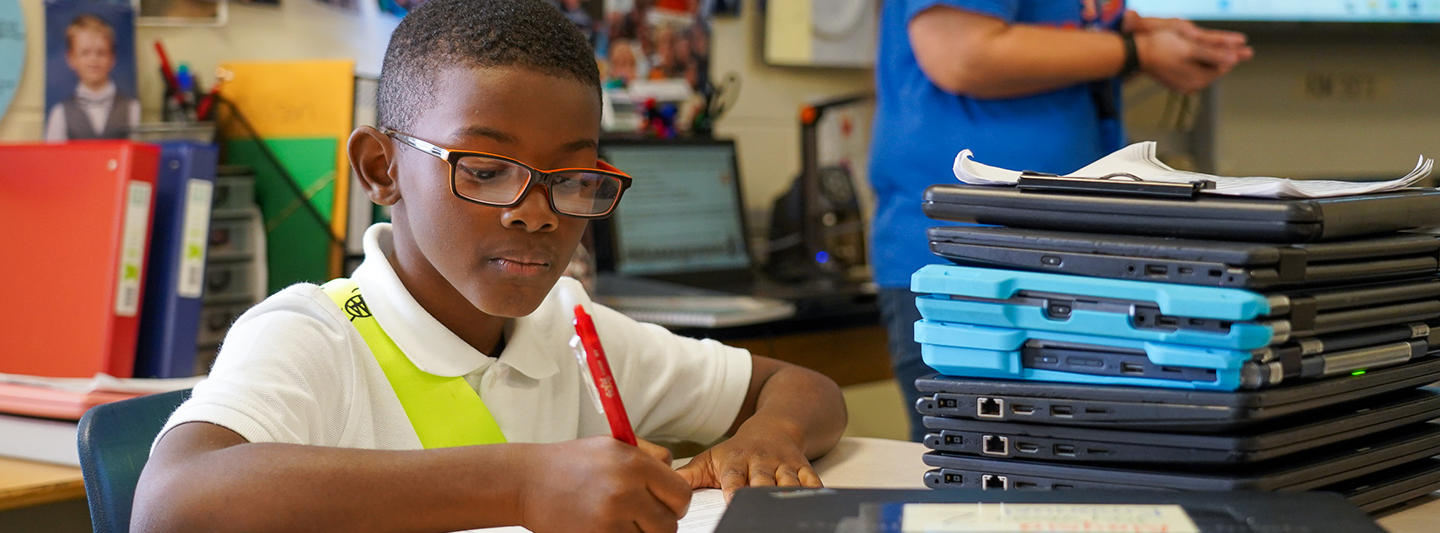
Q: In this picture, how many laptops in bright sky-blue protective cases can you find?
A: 2